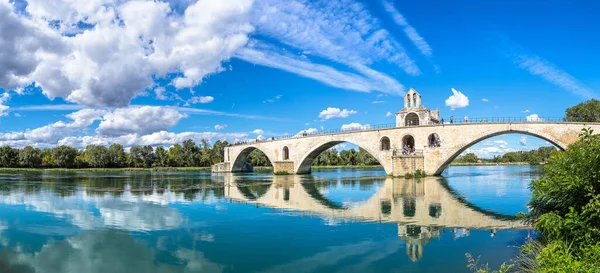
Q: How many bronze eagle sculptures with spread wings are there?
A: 0